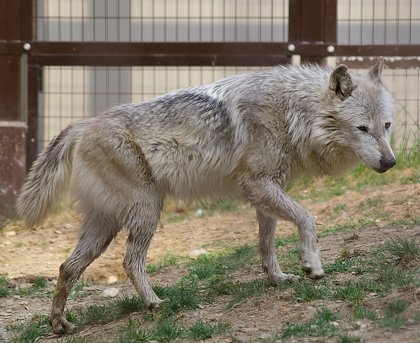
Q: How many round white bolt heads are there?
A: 3